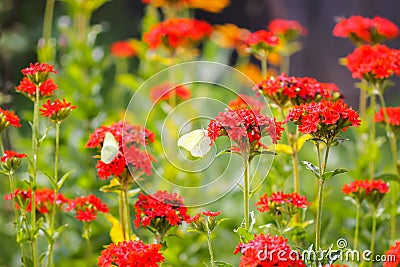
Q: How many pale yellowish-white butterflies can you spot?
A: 2